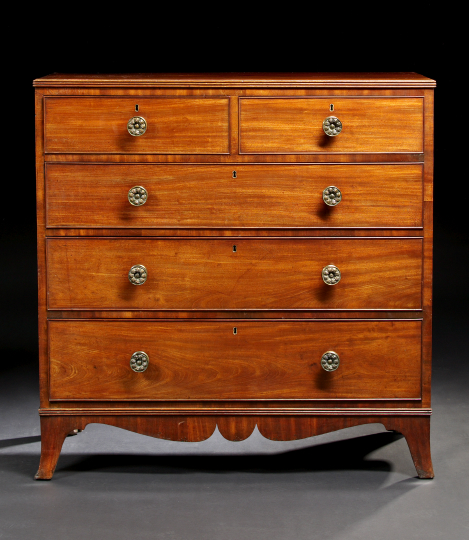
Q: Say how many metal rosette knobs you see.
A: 8